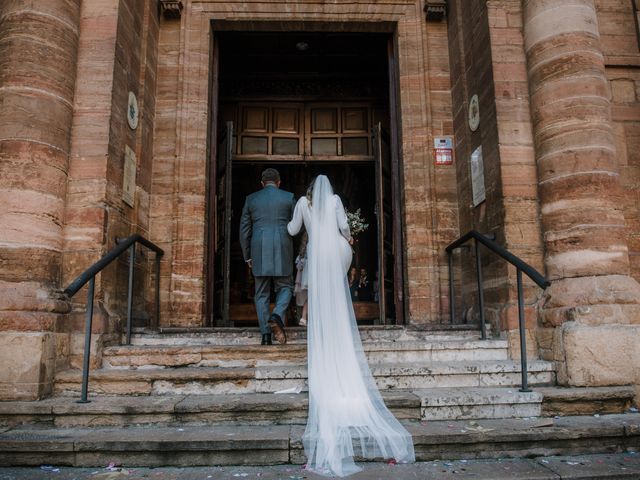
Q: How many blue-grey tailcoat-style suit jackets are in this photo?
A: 1